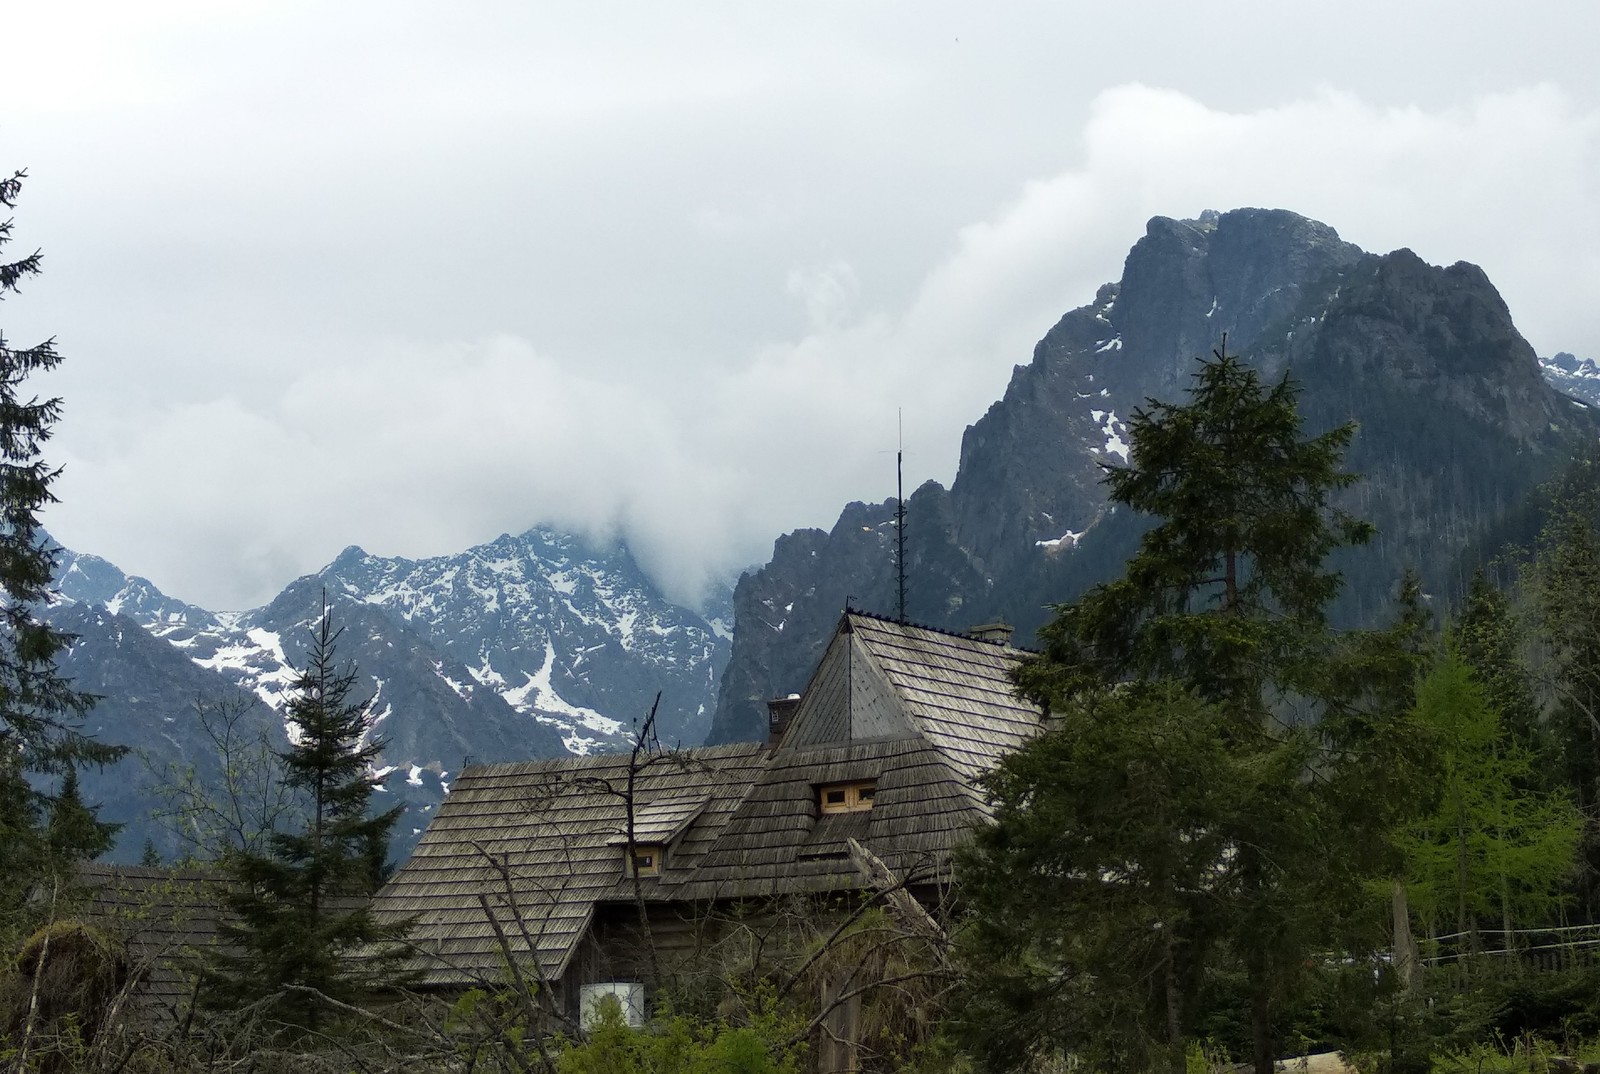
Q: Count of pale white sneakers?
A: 0